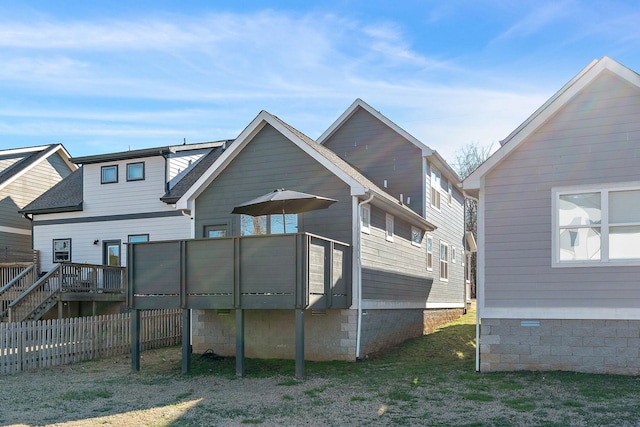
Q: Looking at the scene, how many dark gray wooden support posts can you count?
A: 4